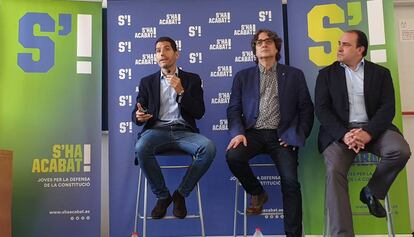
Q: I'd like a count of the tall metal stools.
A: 3